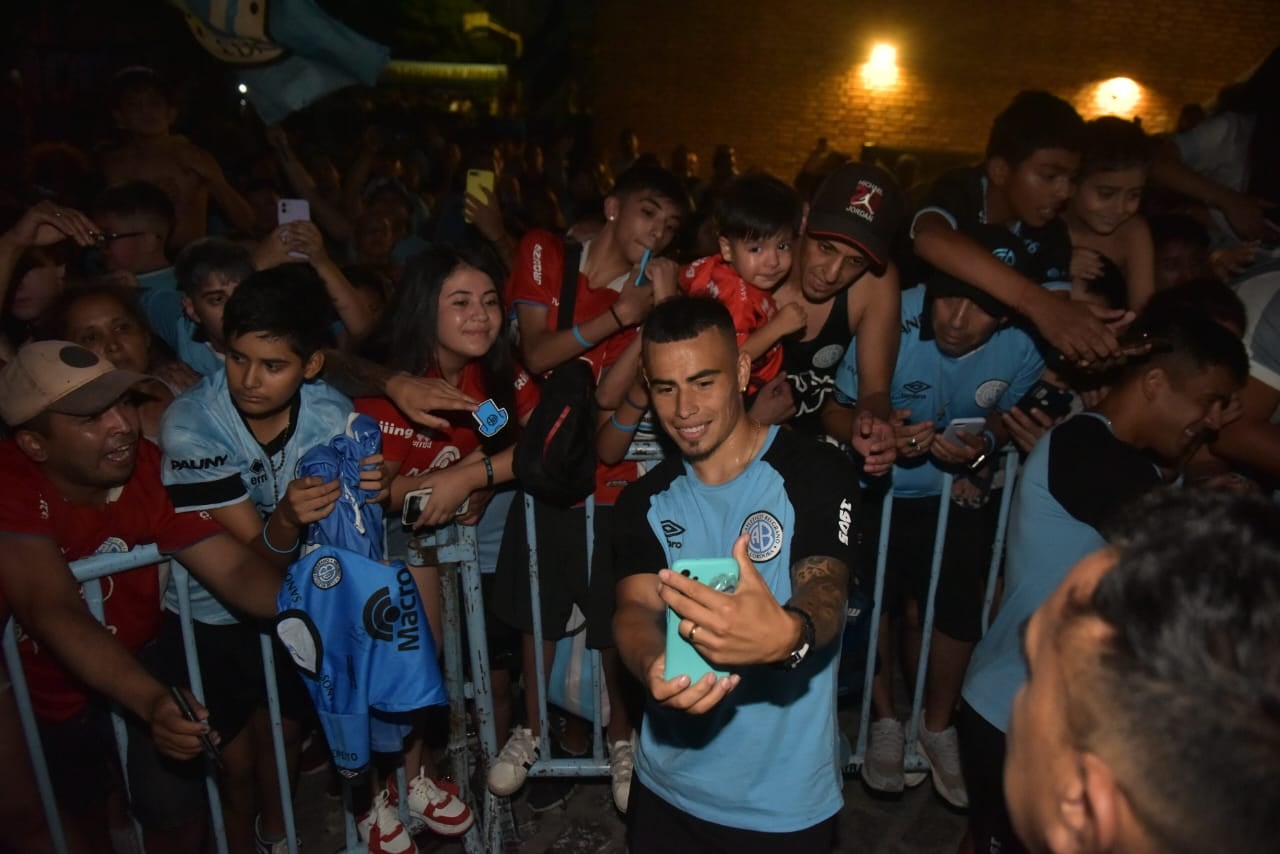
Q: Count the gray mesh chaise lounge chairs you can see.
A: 0